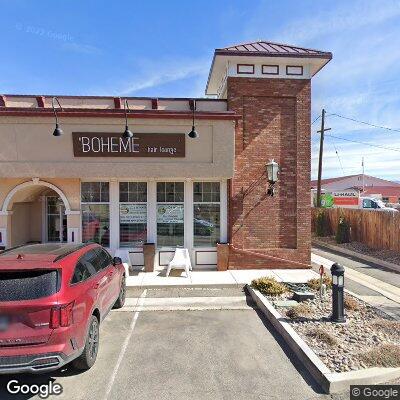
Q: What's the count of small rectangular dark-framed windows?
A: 3